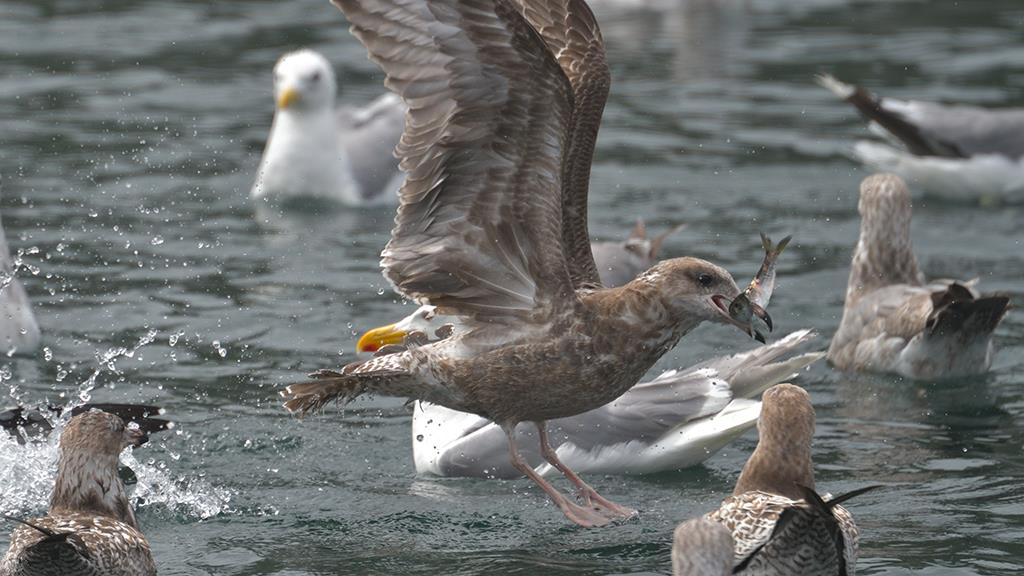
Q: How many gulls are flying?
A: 1